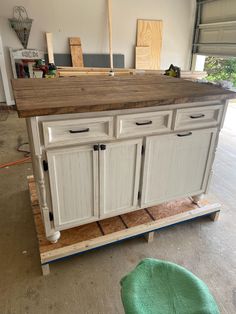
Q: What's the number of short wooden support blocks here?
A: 3